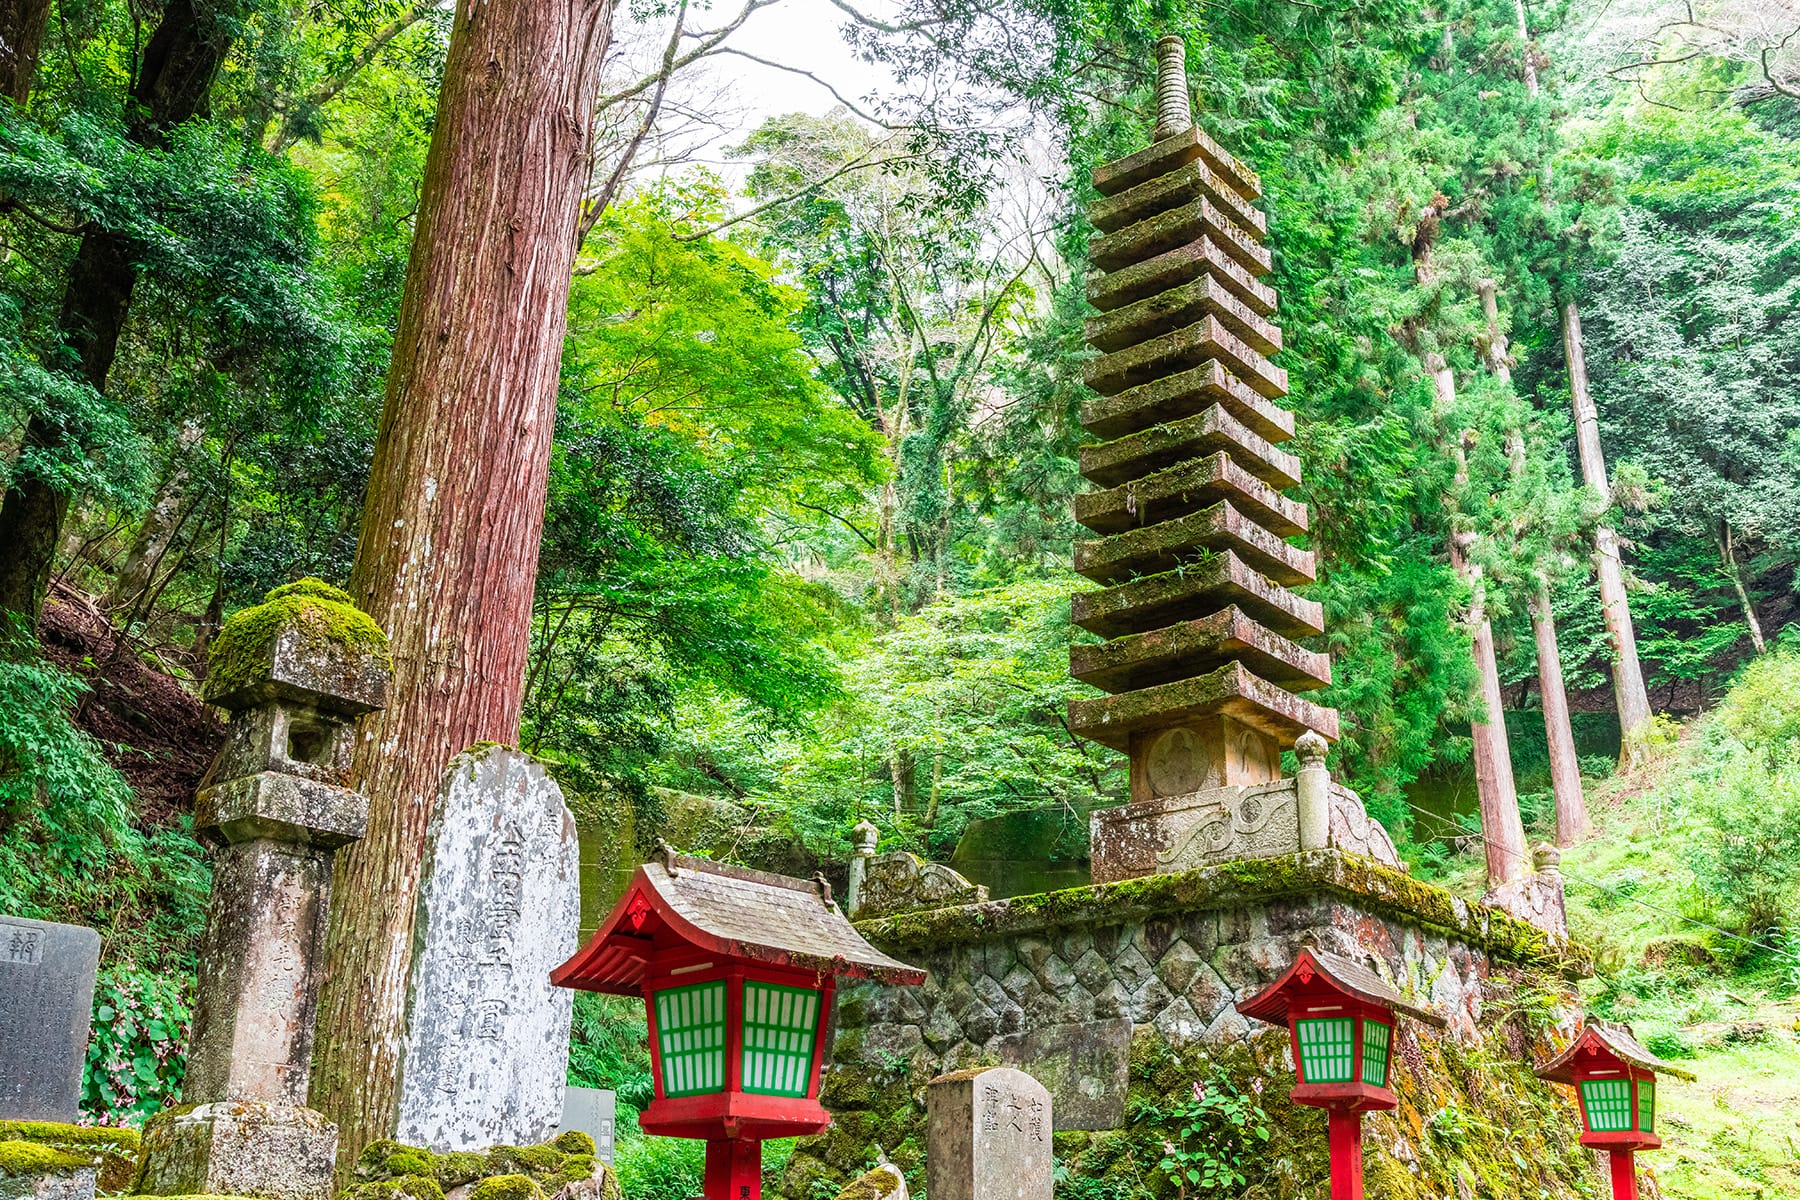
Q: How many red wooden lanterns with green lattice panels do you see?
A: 3